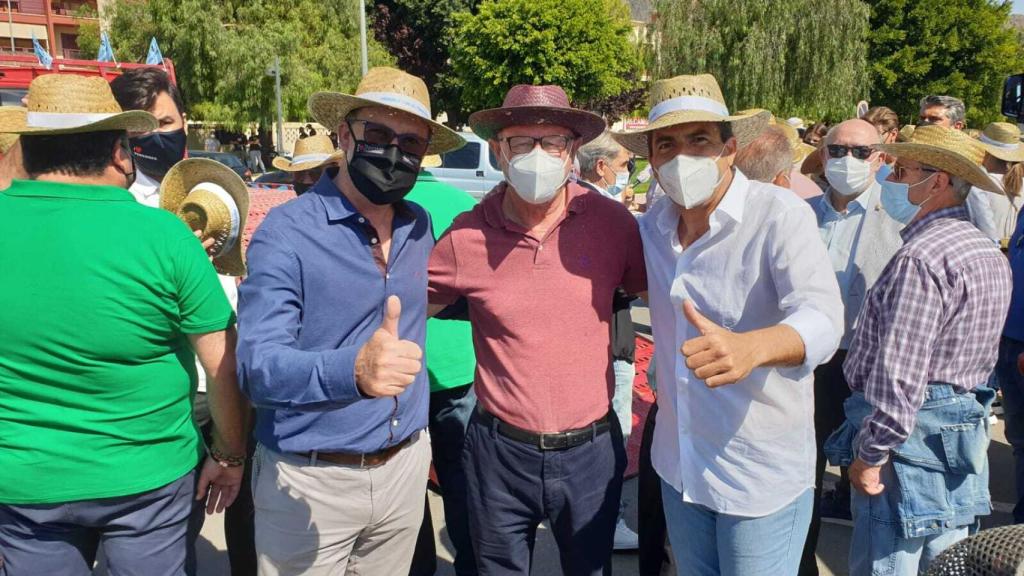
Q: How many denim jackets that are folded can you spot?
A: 1